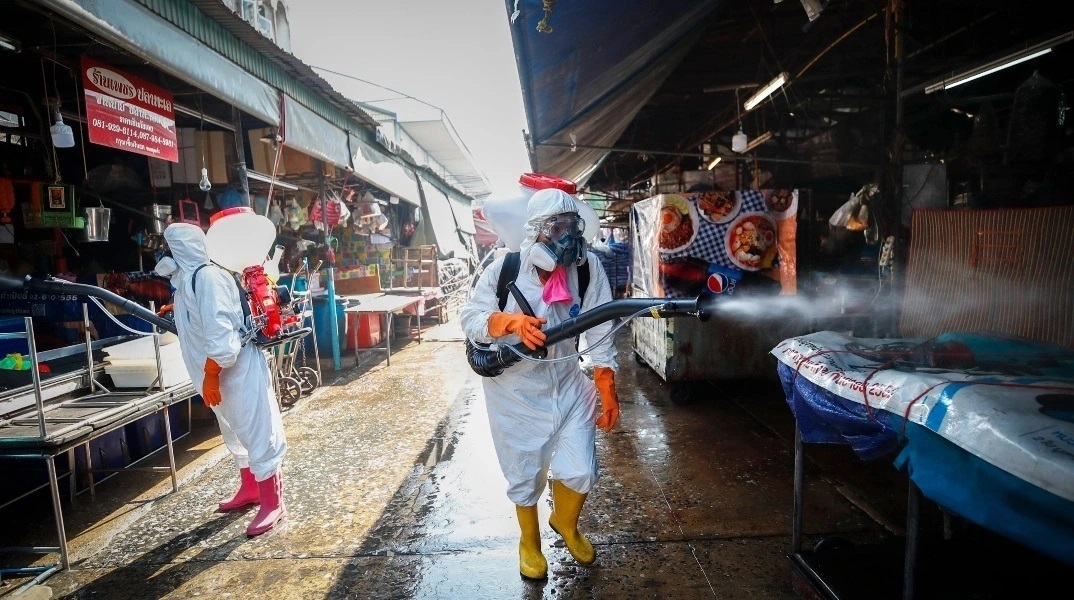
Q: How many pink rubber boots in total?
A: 2